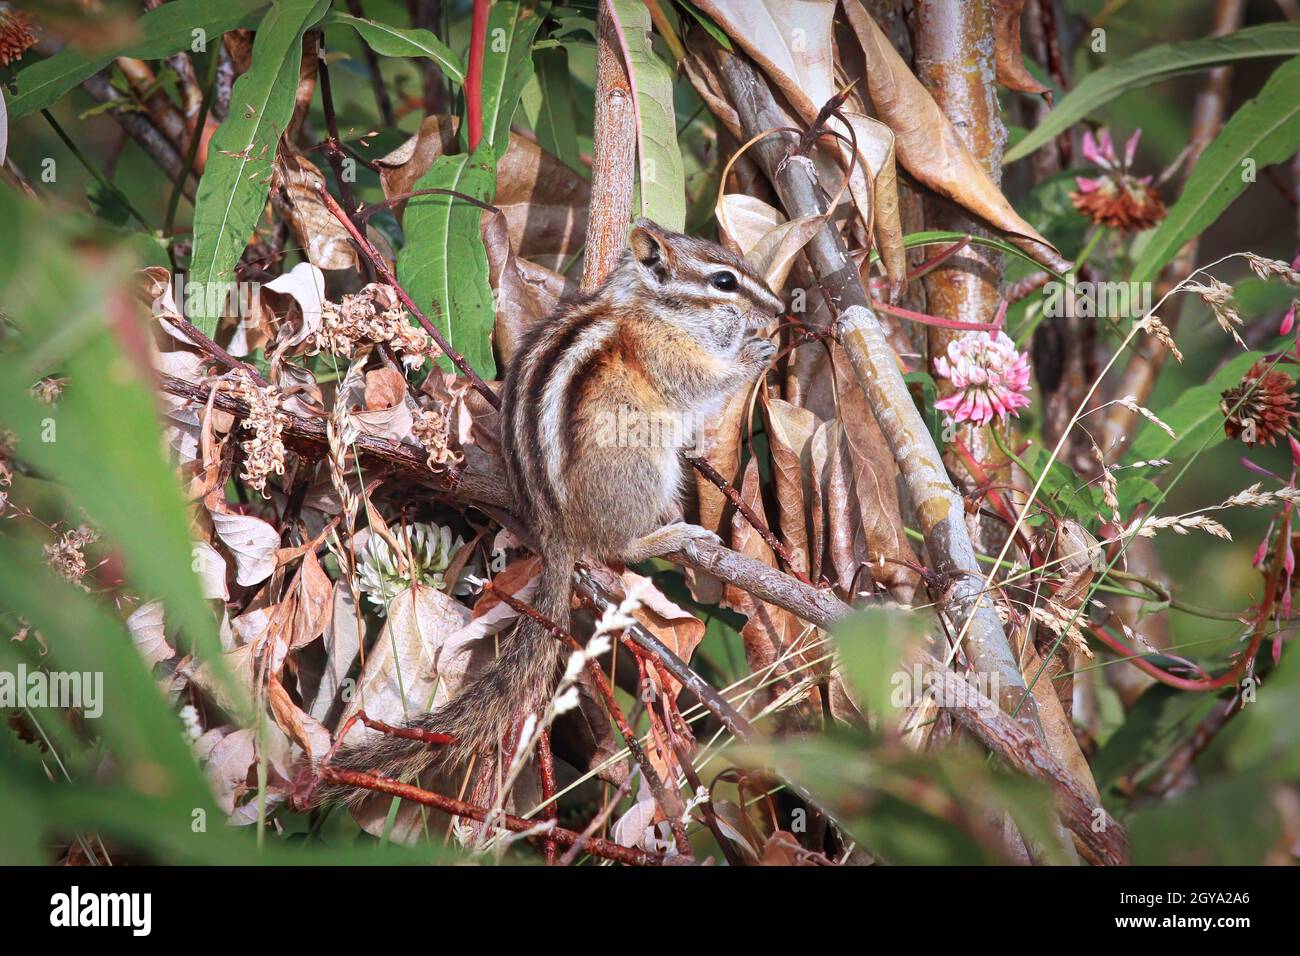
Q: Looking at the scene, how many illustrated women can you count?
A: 0